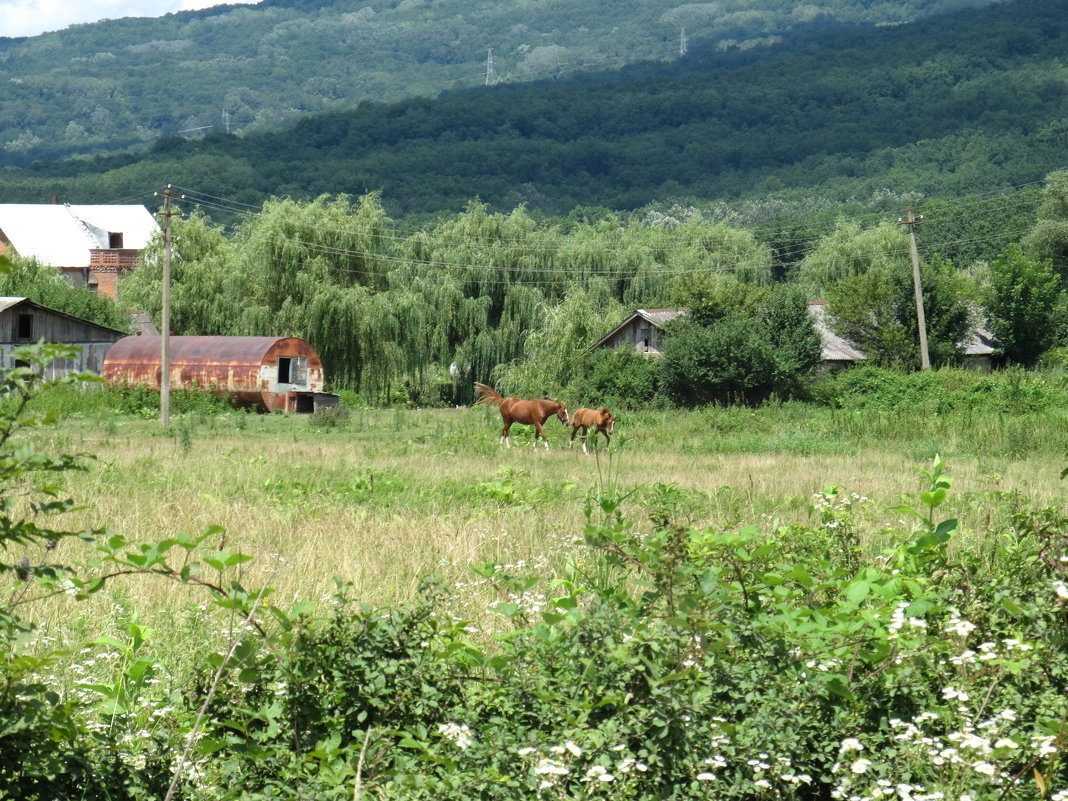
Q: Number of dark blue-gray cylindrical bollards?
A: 0